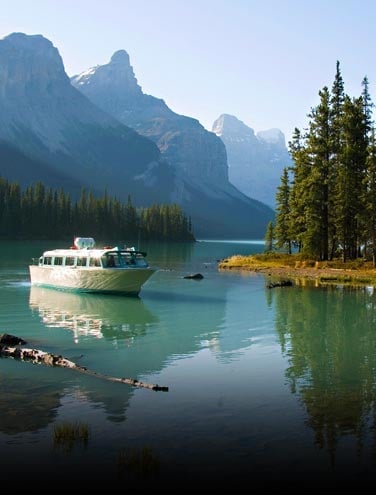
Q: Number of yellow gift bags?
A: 0